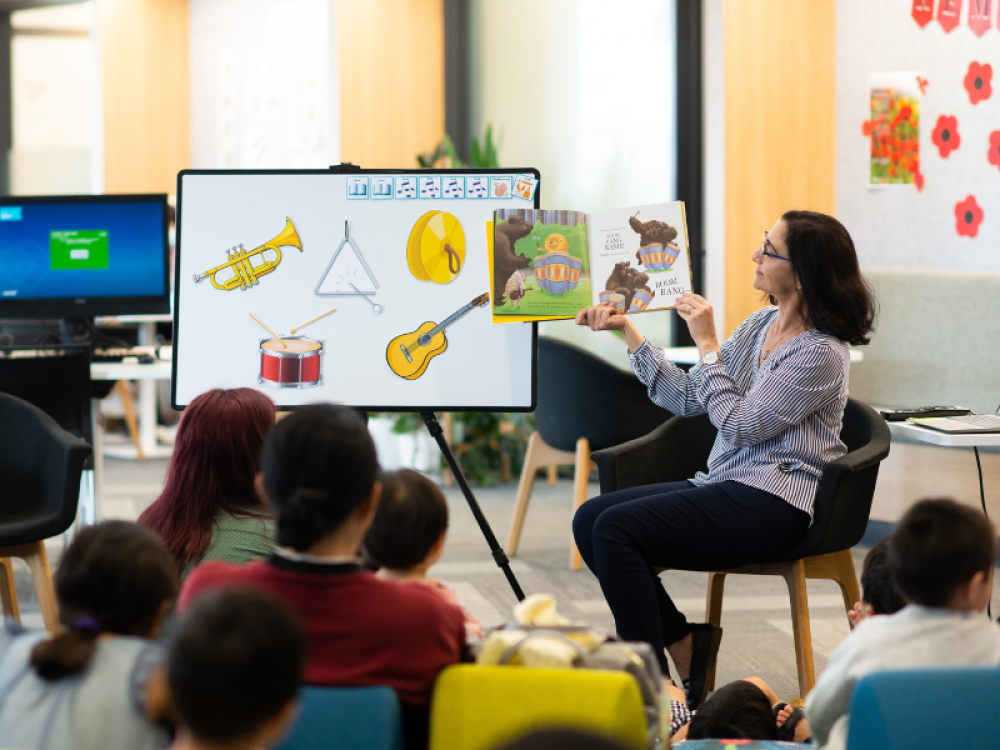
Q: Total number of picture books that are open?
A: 1